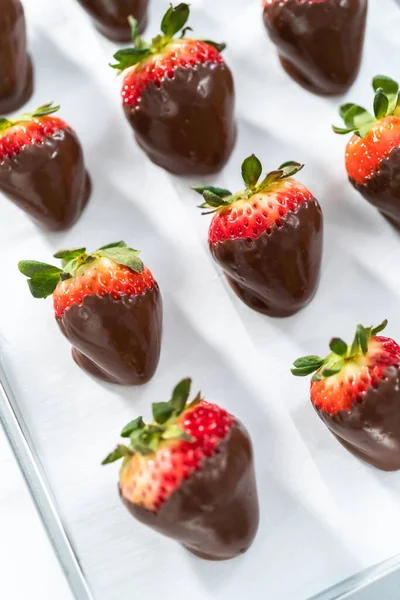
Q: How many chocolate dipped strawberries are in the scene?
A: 10